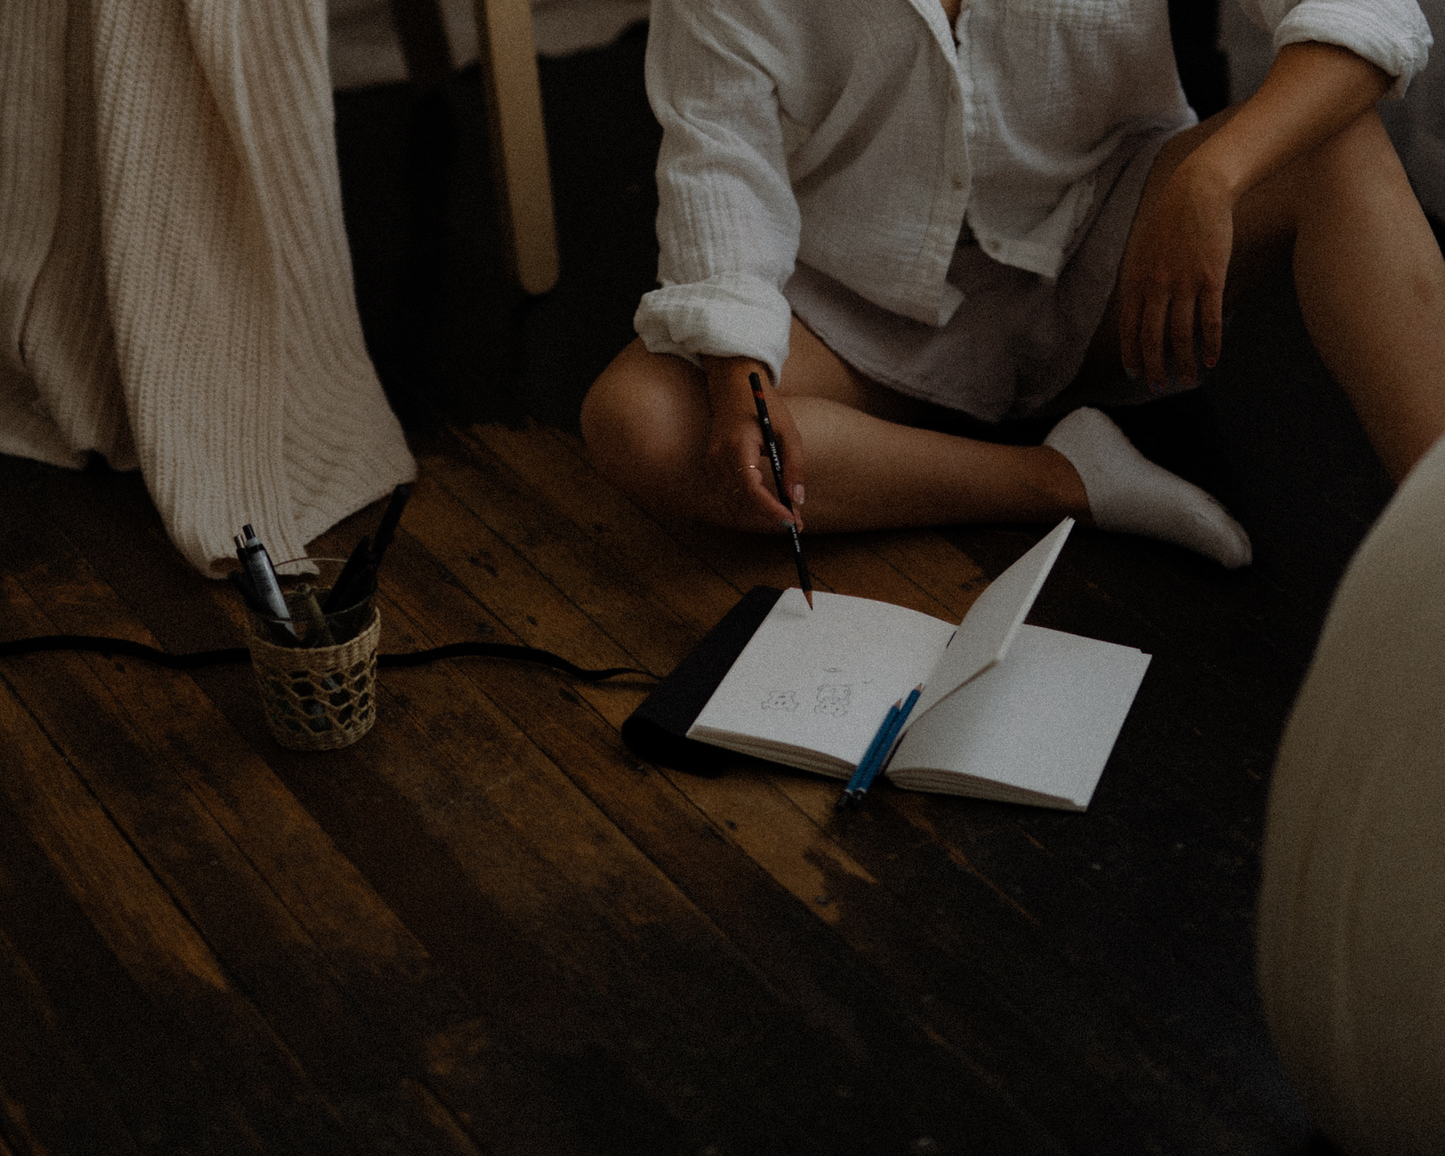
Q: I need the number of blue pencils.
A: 2